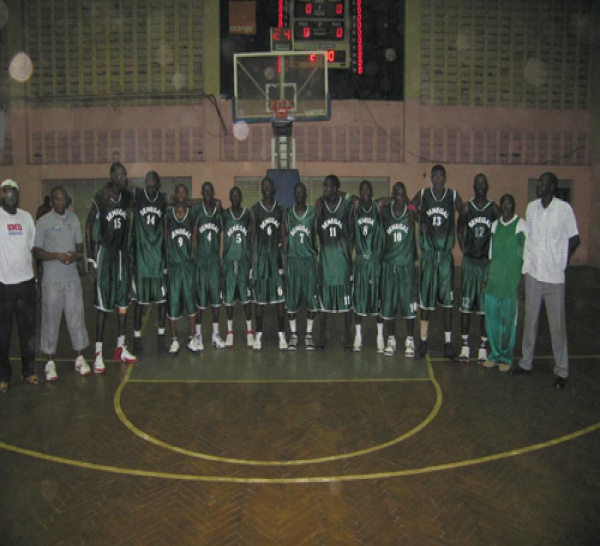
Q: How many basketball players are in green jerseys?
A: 12